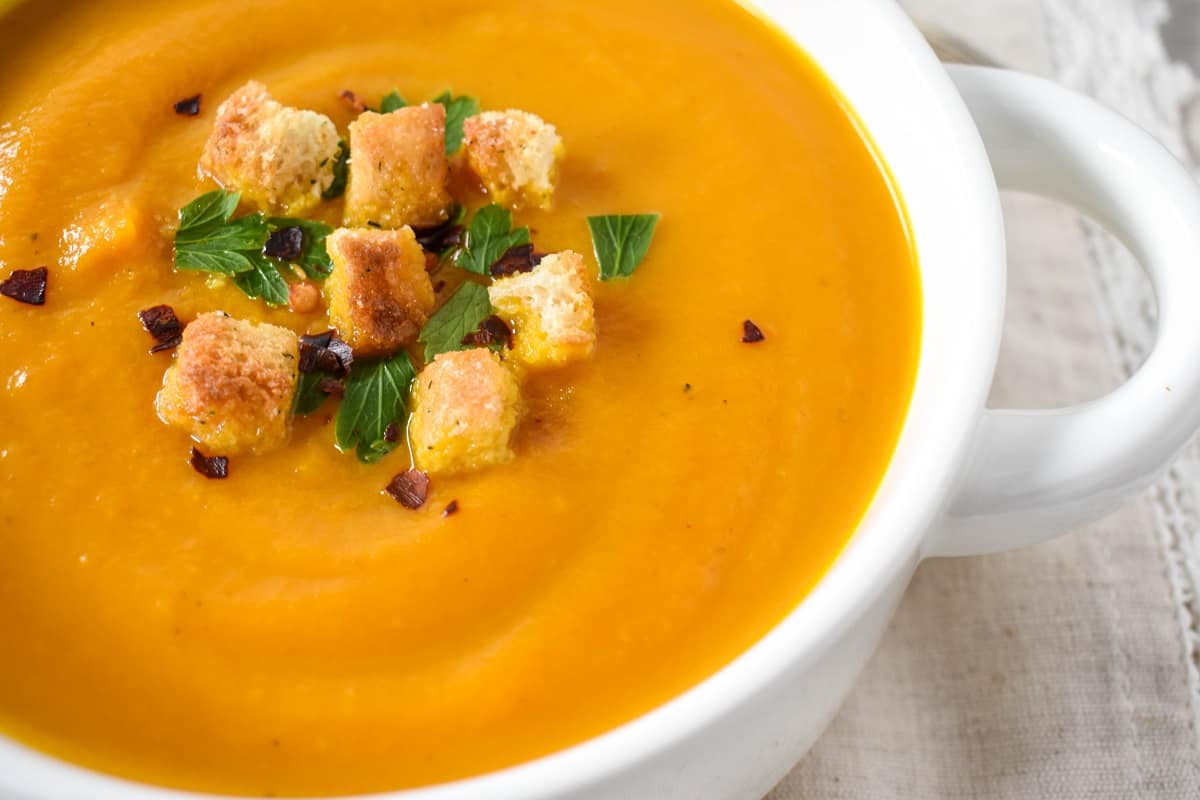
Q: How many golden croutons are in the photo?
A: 7